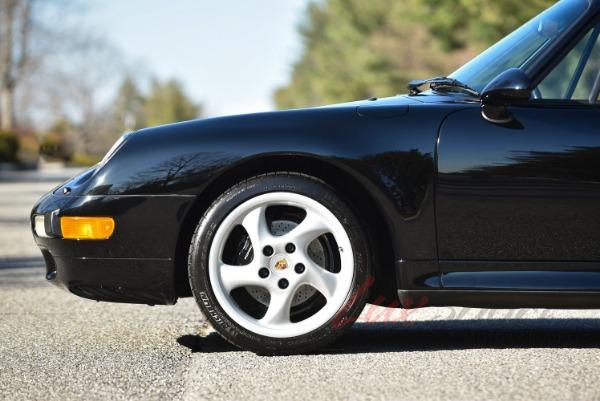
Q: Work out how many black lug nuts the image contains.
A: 5